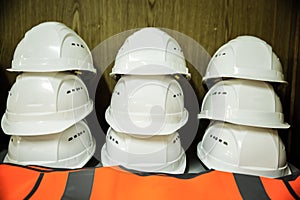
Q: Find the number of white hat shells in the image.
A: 9